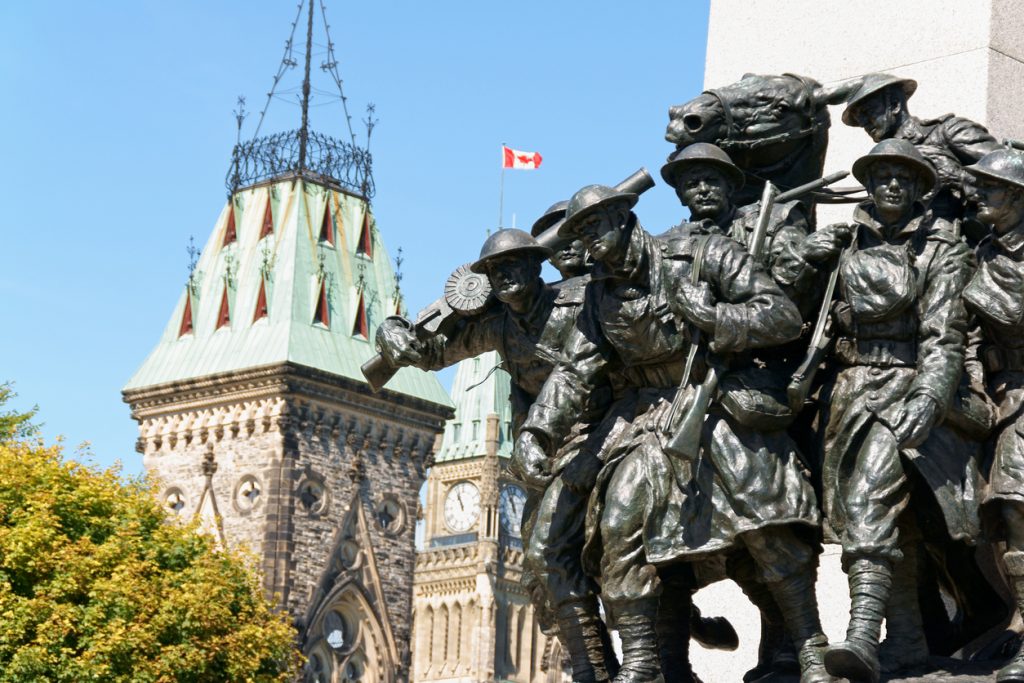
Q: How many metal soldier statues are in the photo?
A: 7